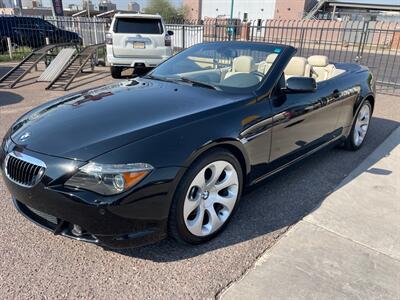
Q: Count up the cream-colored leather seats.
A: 4